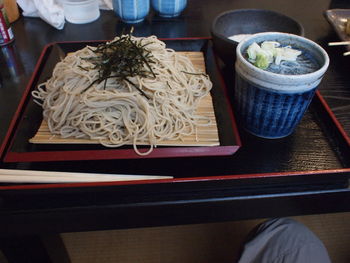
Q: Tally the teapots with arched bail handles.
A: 0